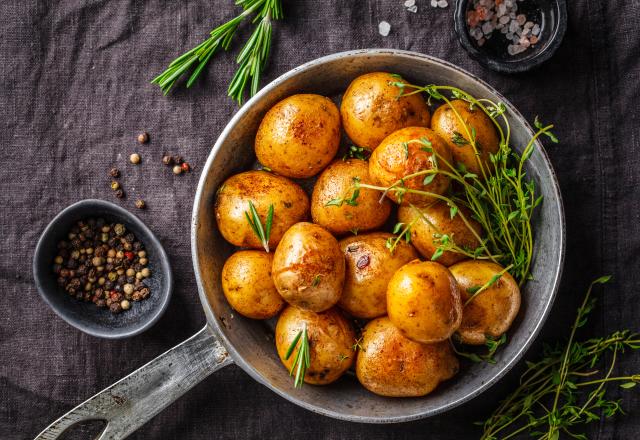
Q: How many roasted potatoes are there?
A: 14